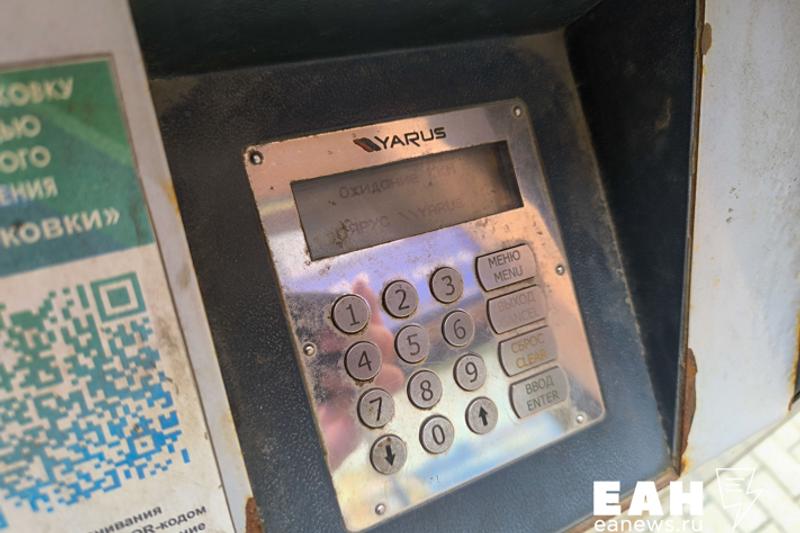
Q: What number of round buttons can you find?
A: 12